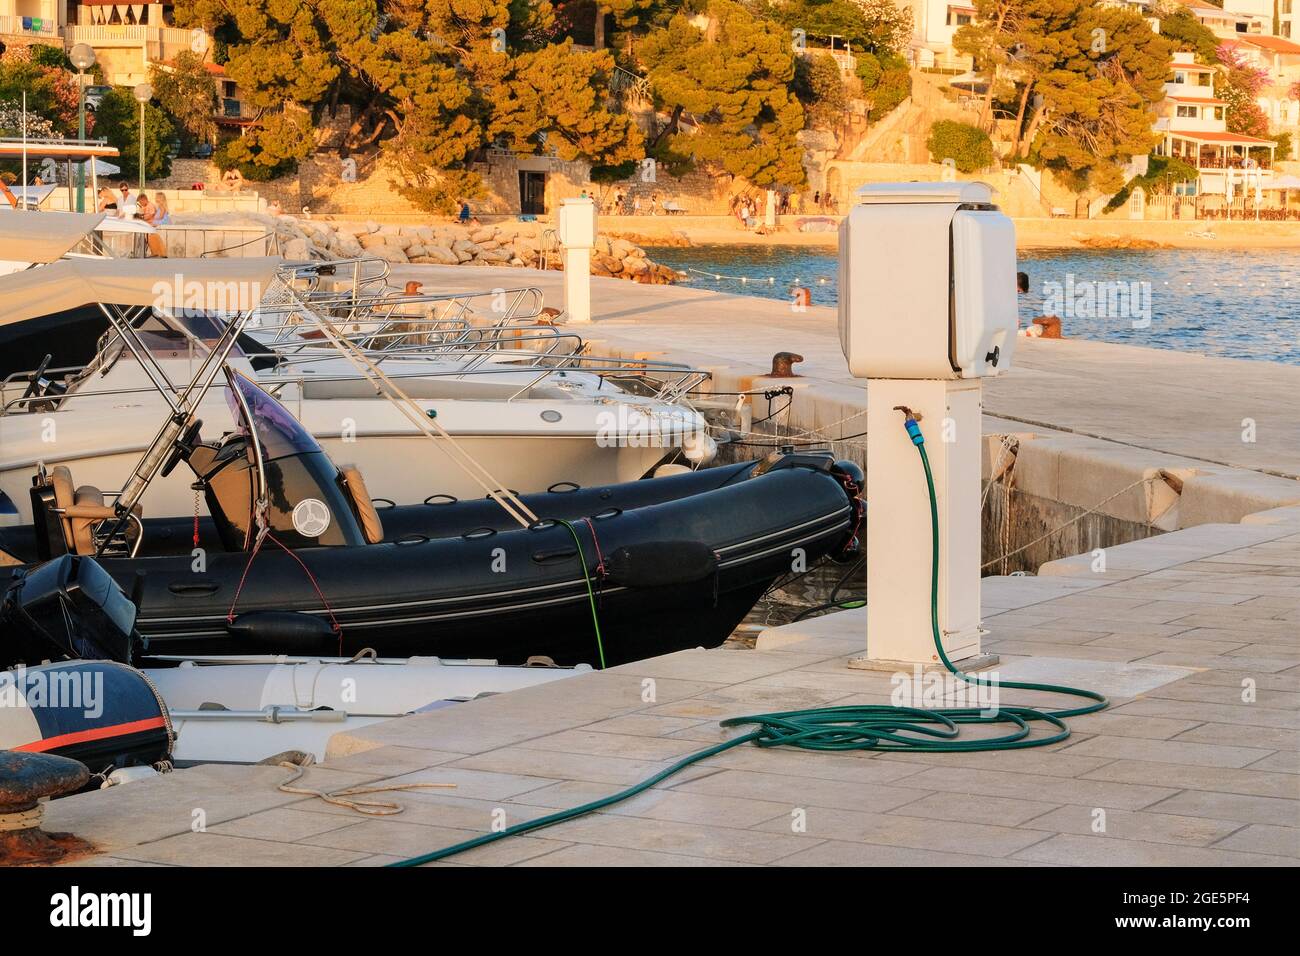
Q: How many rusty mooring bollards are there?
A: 6